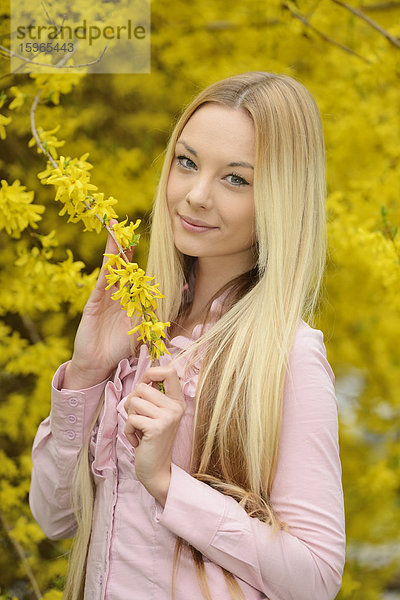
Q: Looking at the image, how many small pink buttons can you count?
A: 3